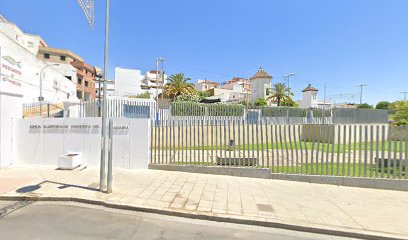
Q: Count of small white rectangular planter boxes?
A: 1